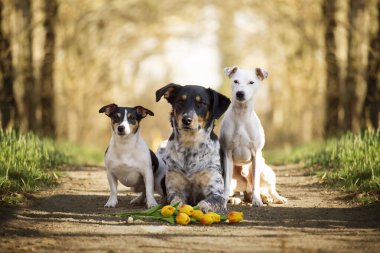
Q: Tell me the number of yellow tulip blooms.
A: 7